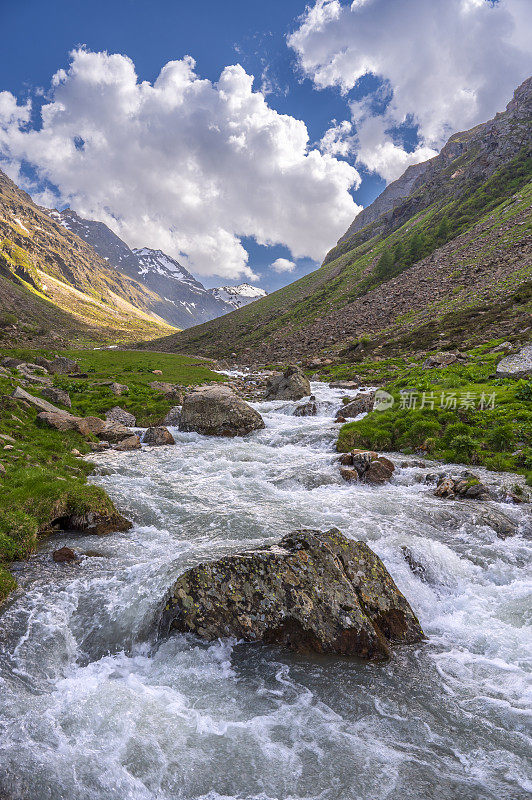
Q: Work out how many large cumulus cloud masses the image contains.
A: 2